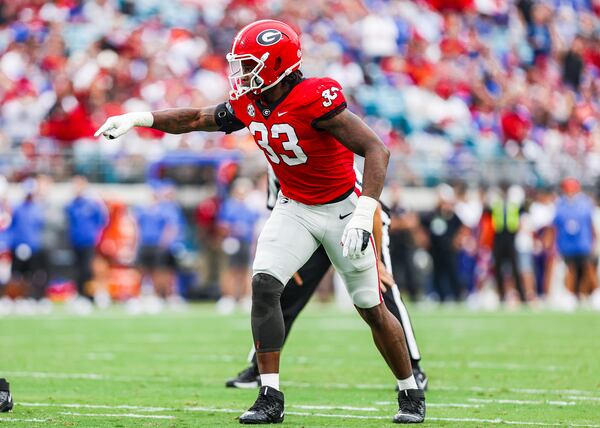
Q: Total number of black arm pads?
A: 1